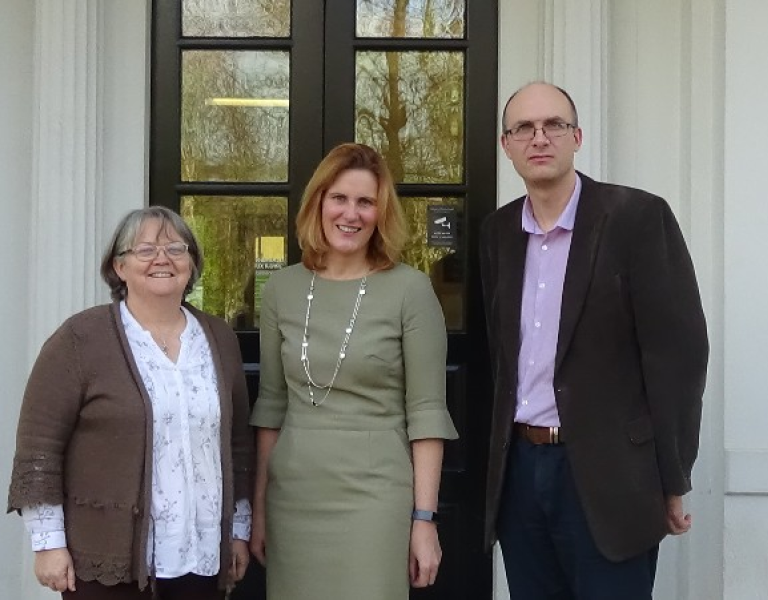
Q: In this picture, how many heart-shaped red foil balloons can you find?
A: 0